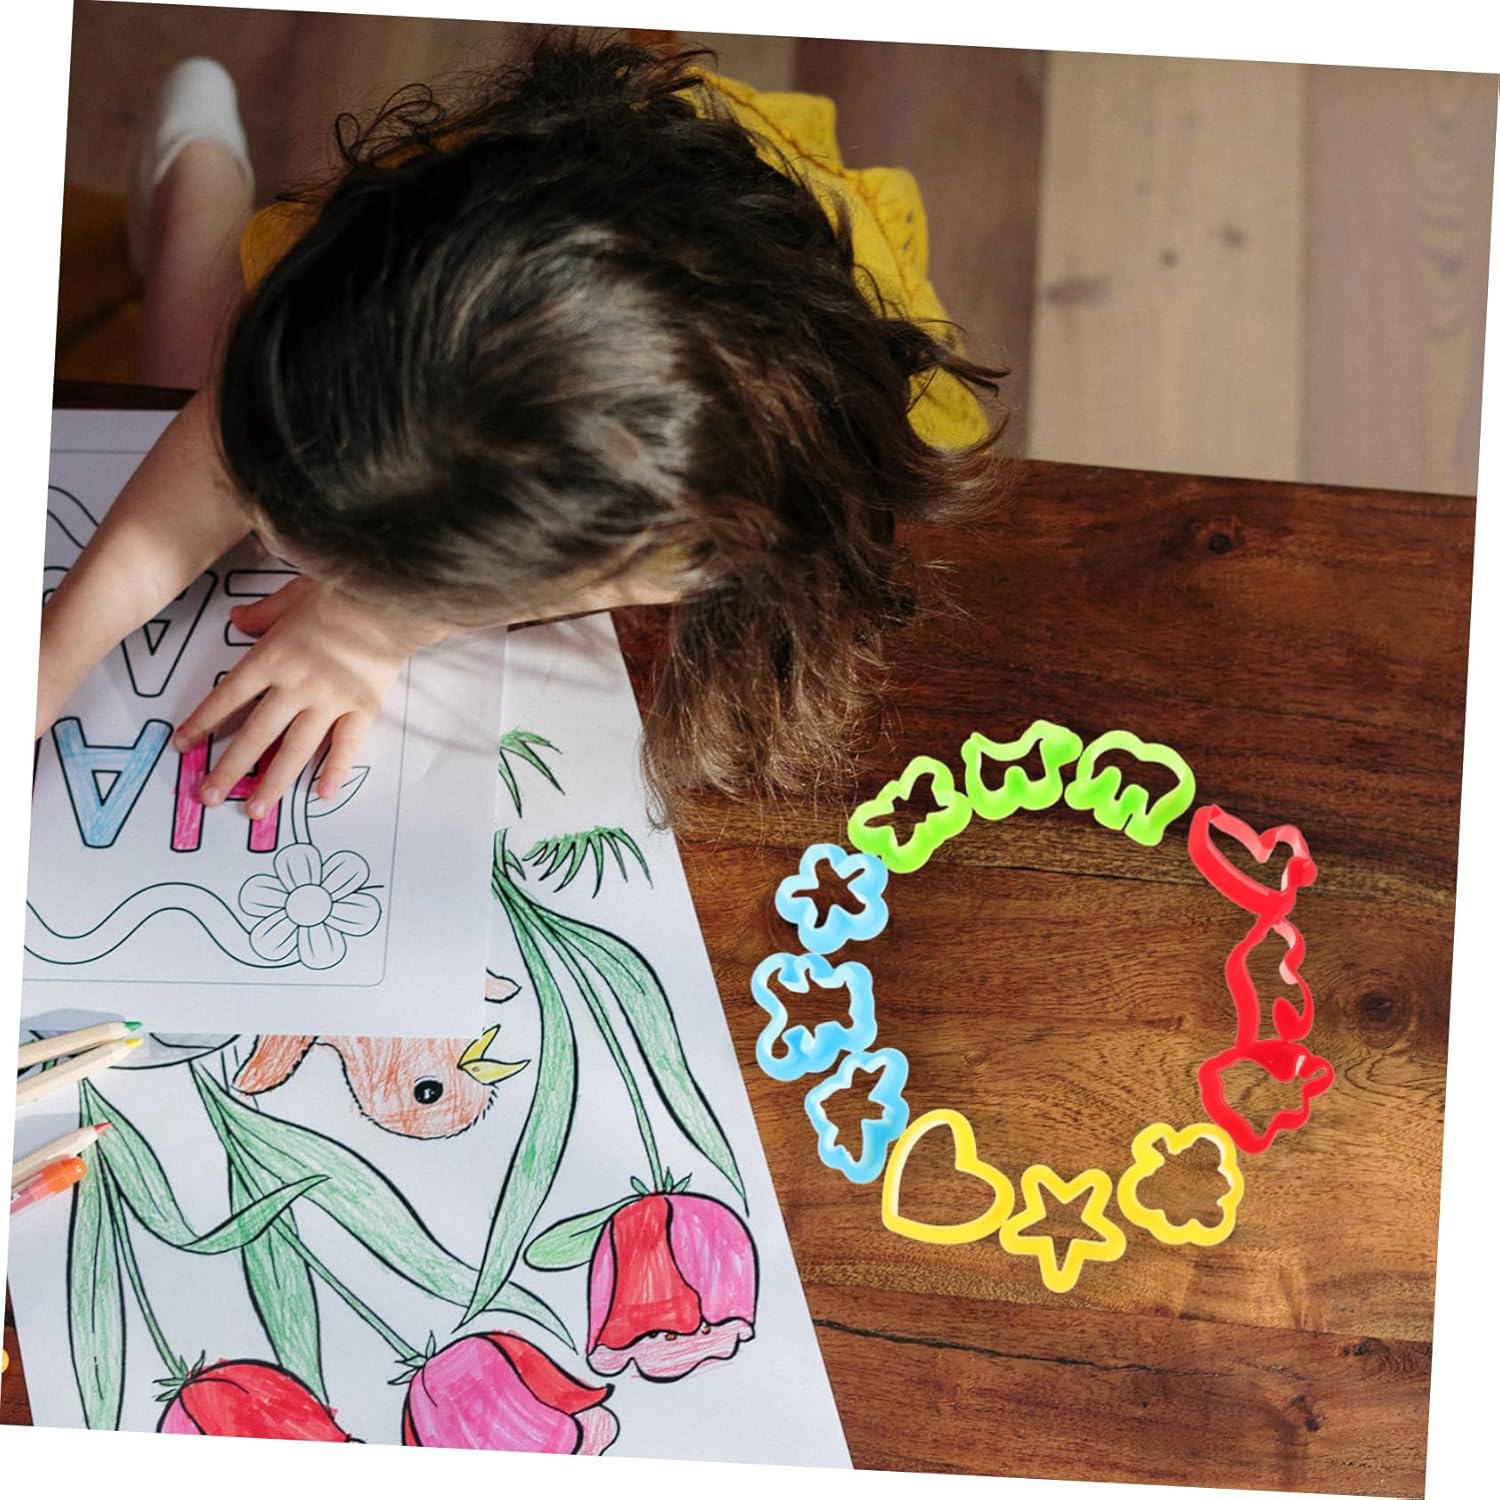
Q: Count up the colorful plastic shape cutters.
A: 12